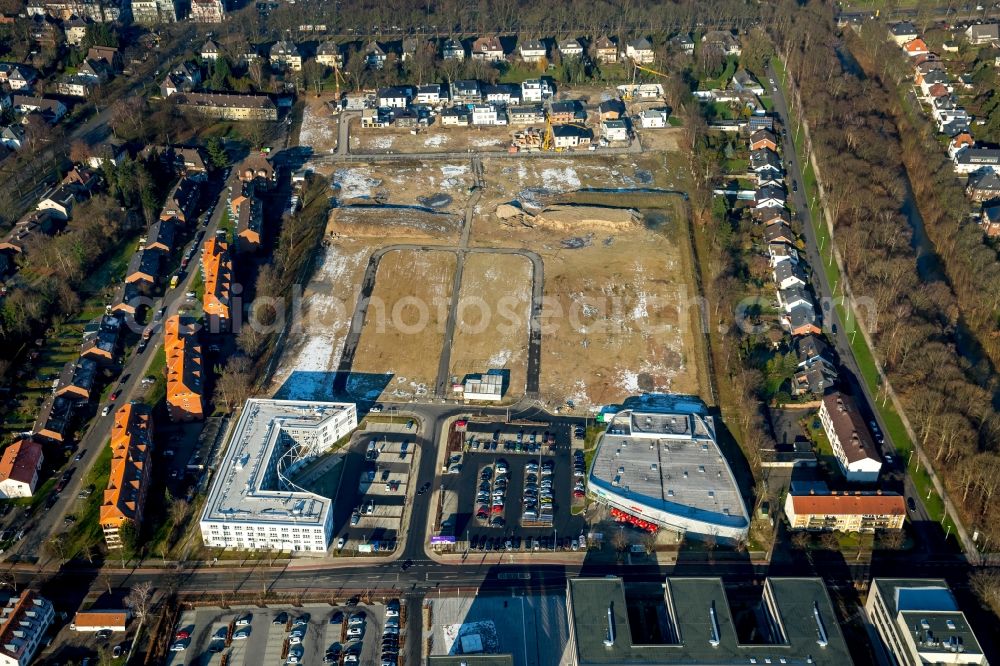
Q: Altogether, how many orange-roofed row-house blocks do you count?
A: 3